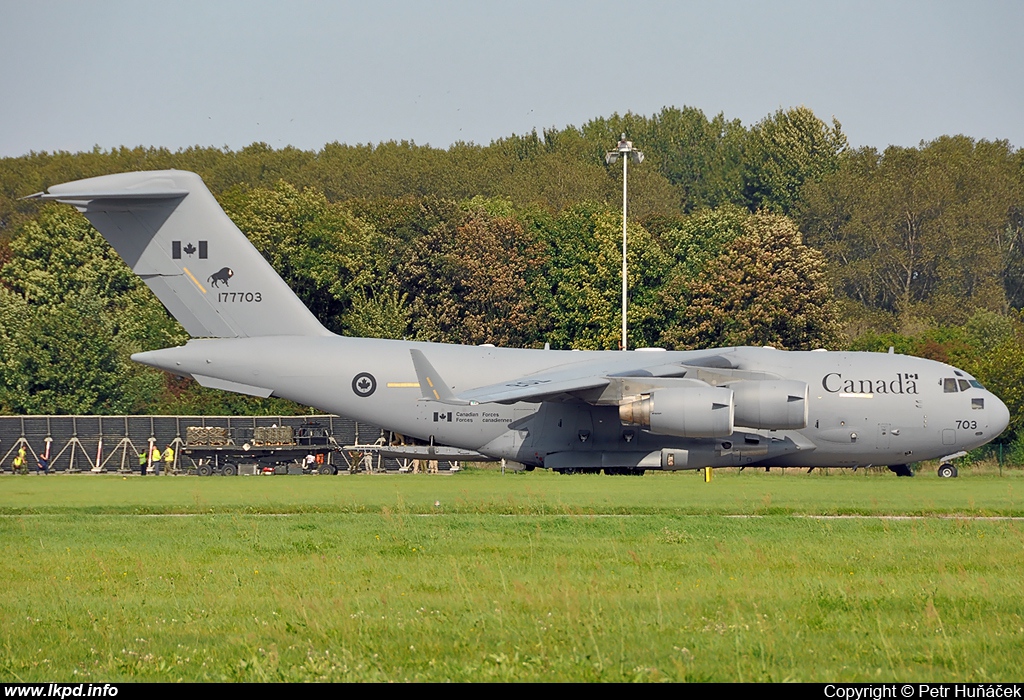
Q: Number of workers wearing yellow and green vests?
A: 5